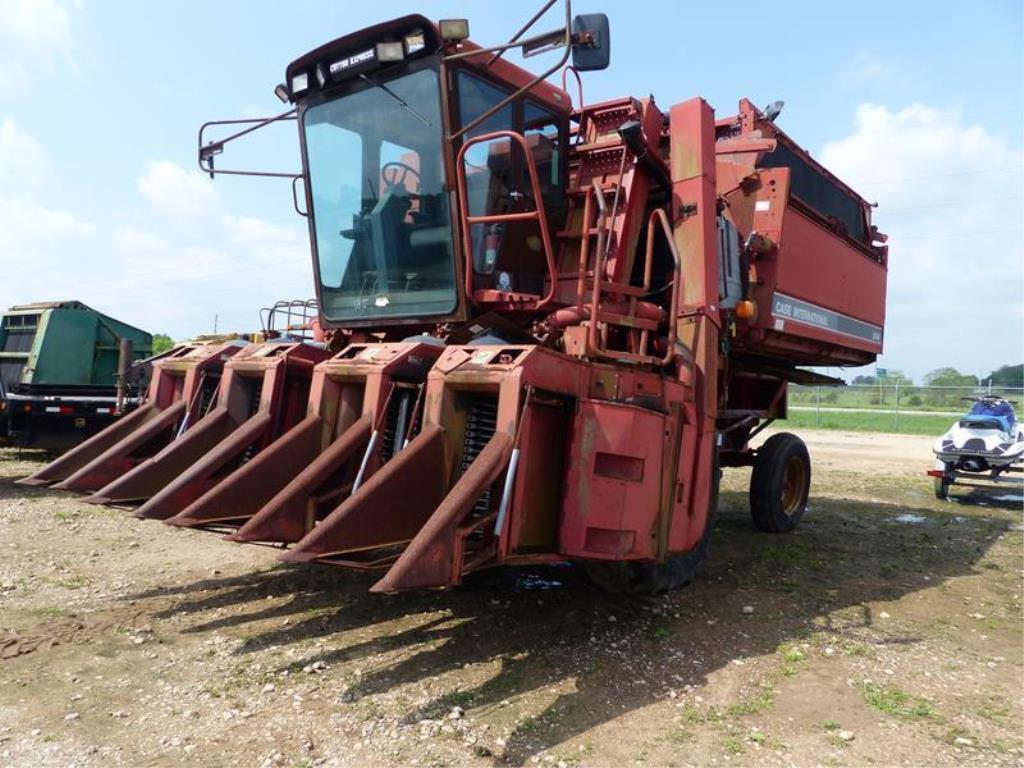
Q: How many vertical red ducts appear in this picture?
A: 1